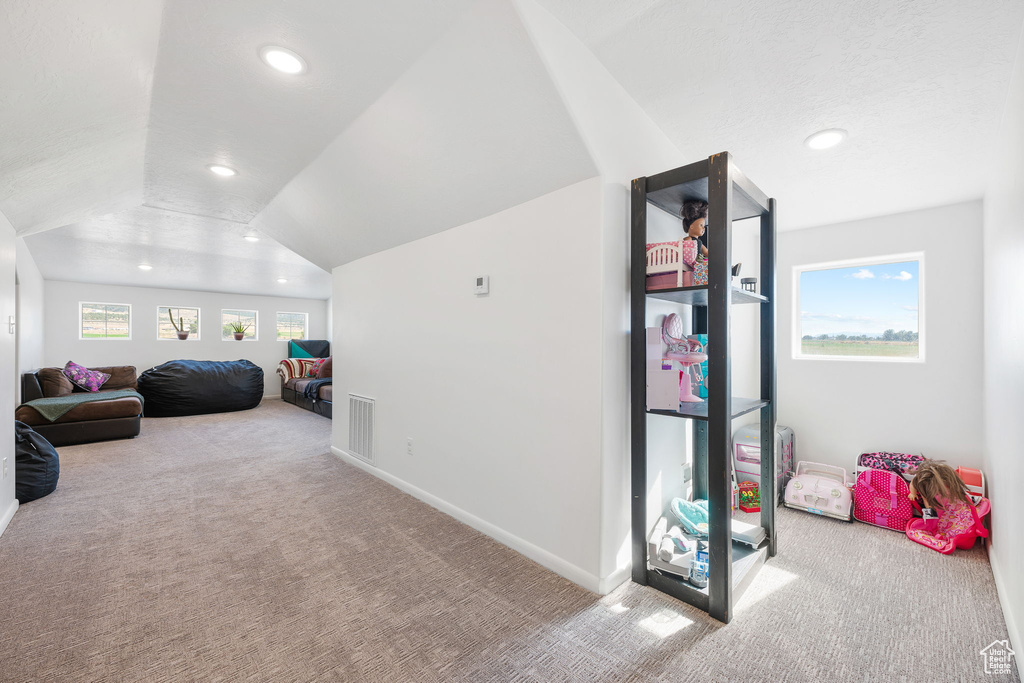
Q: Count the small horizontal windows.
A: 4